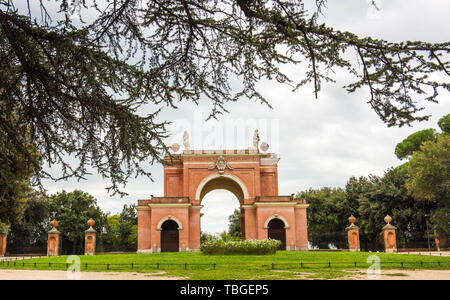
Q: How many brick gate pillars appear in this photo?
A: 4